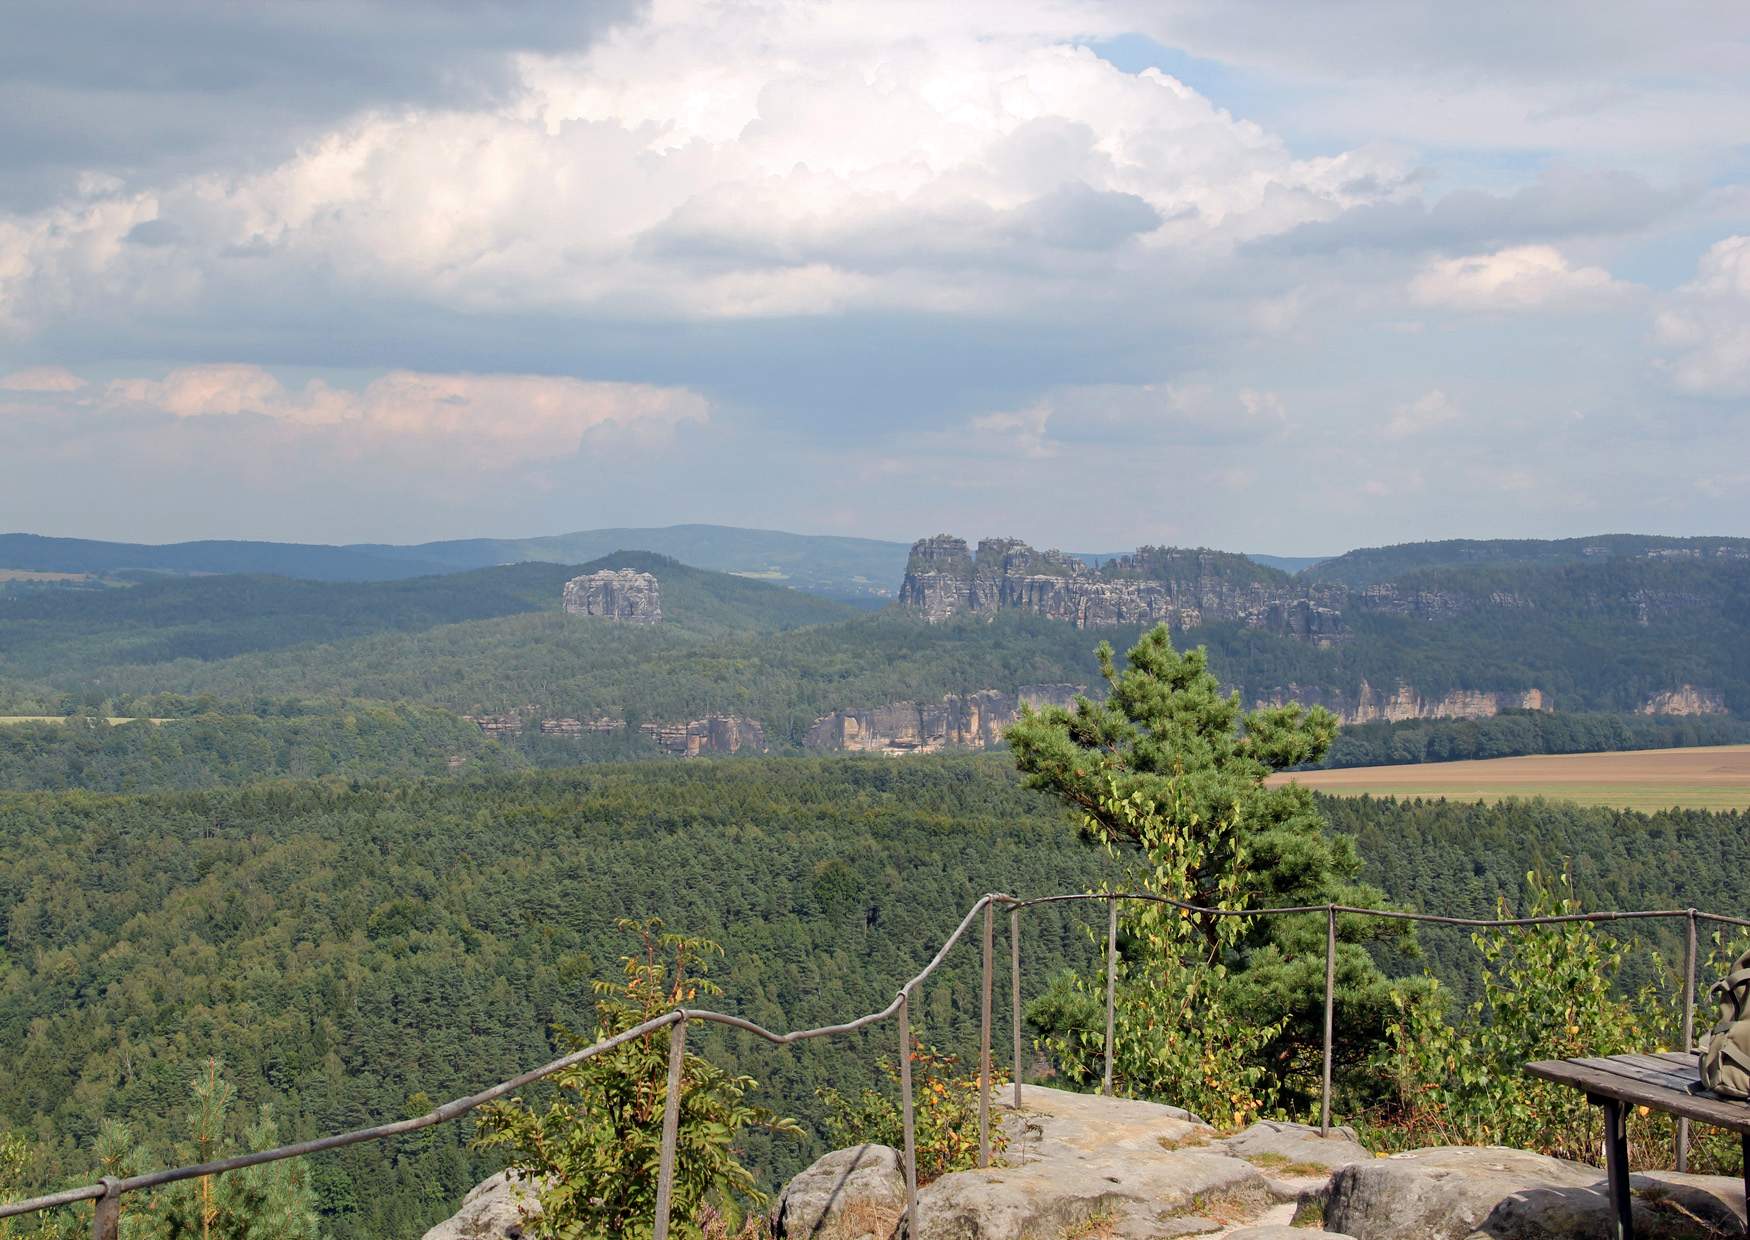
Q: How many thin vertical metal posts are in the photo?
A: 8